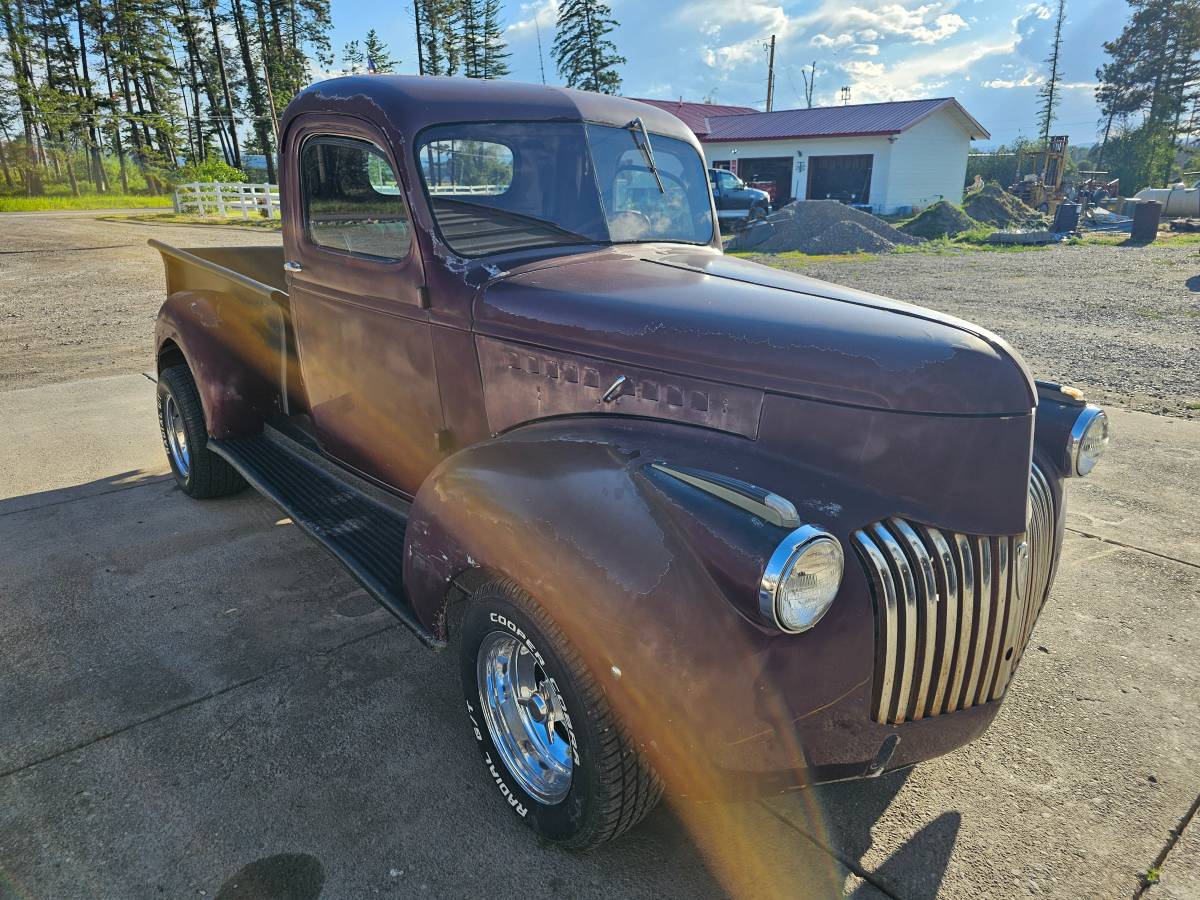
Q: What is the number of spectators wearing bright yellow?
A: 0